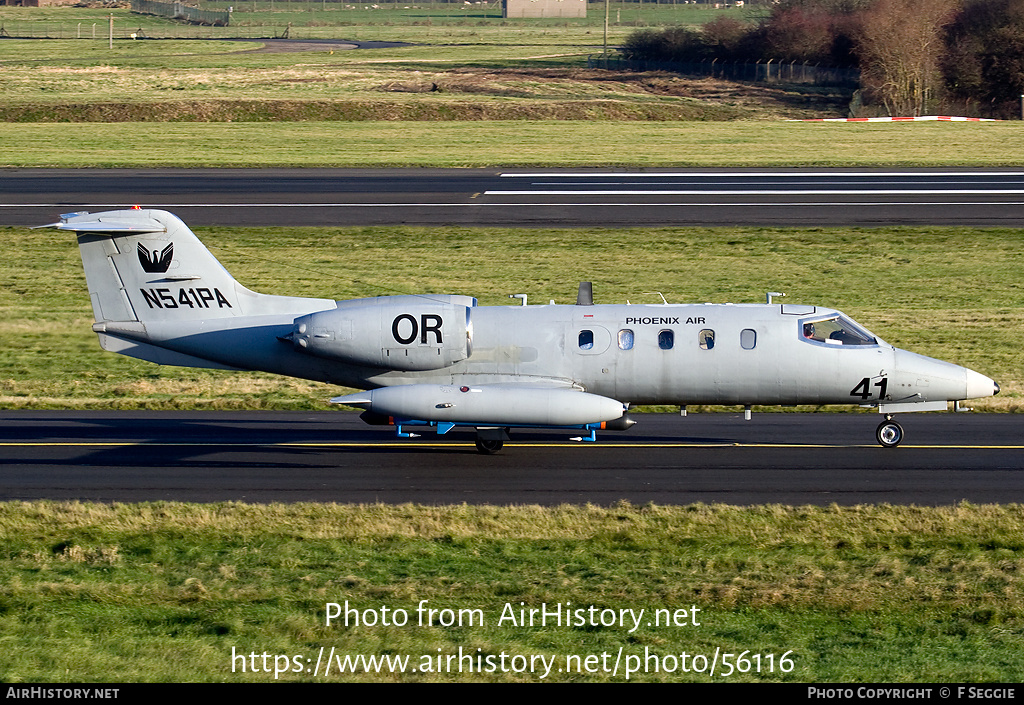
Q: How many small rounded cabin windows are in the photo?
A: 5